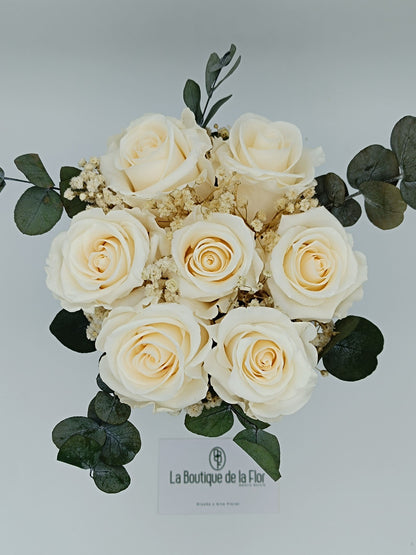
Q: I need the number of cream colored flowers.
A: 7